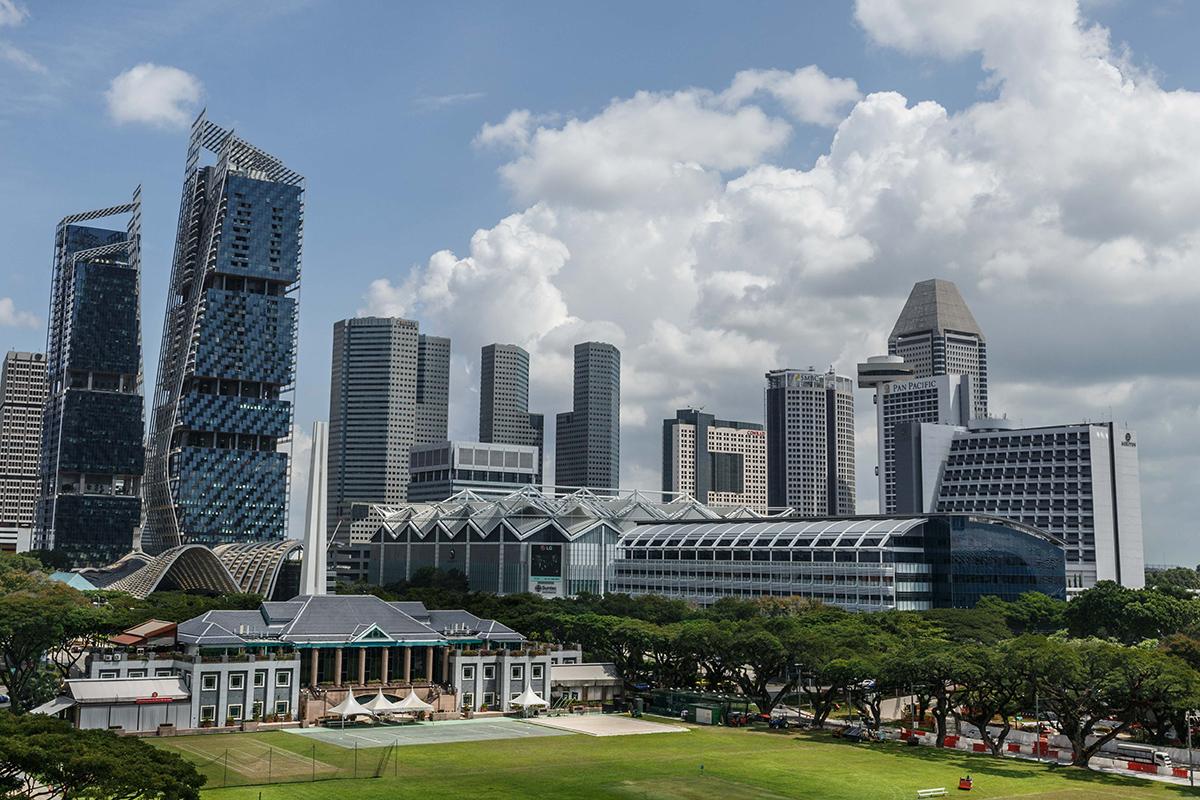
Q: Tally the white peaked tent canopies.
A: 4